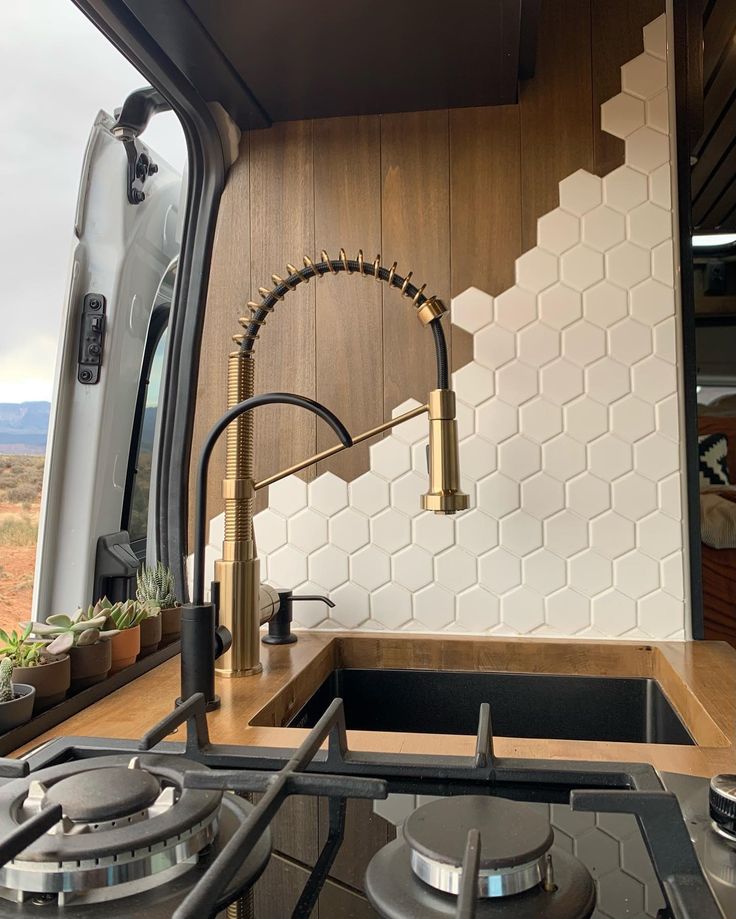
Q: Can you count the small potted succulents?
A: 6